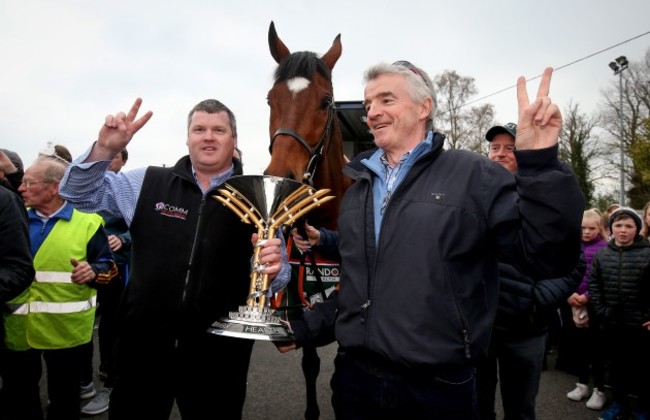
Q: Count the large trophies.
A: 1